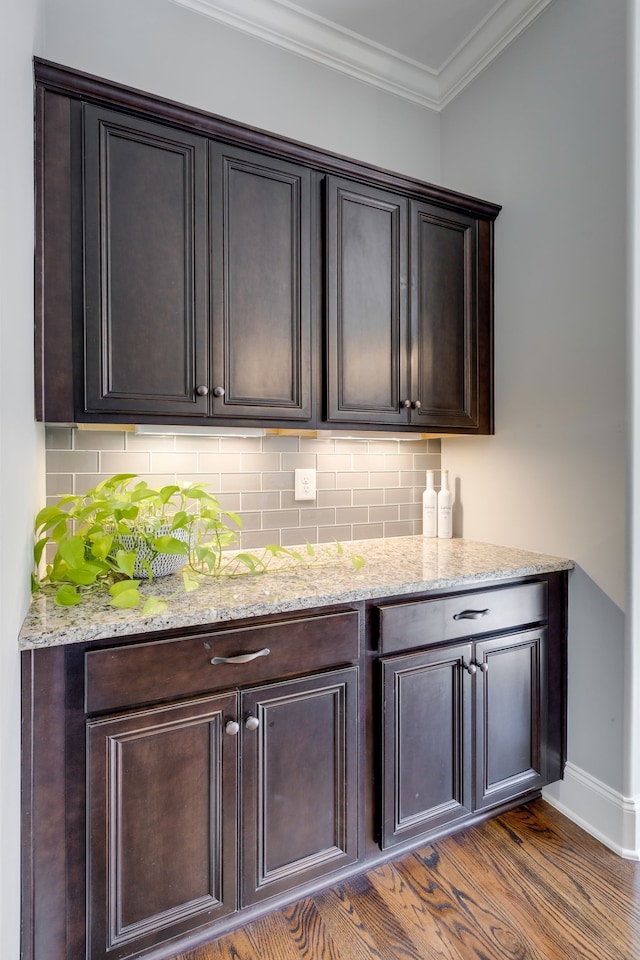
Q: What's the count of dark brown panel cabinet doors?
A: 8